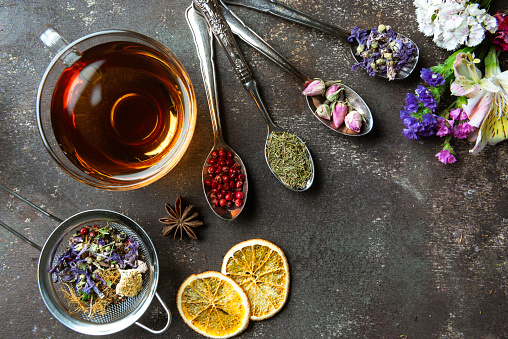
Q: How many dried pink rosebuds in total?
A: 5